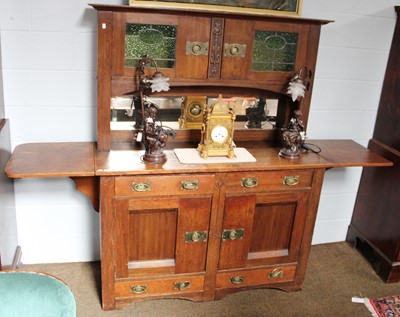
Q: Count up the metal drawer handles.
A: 8